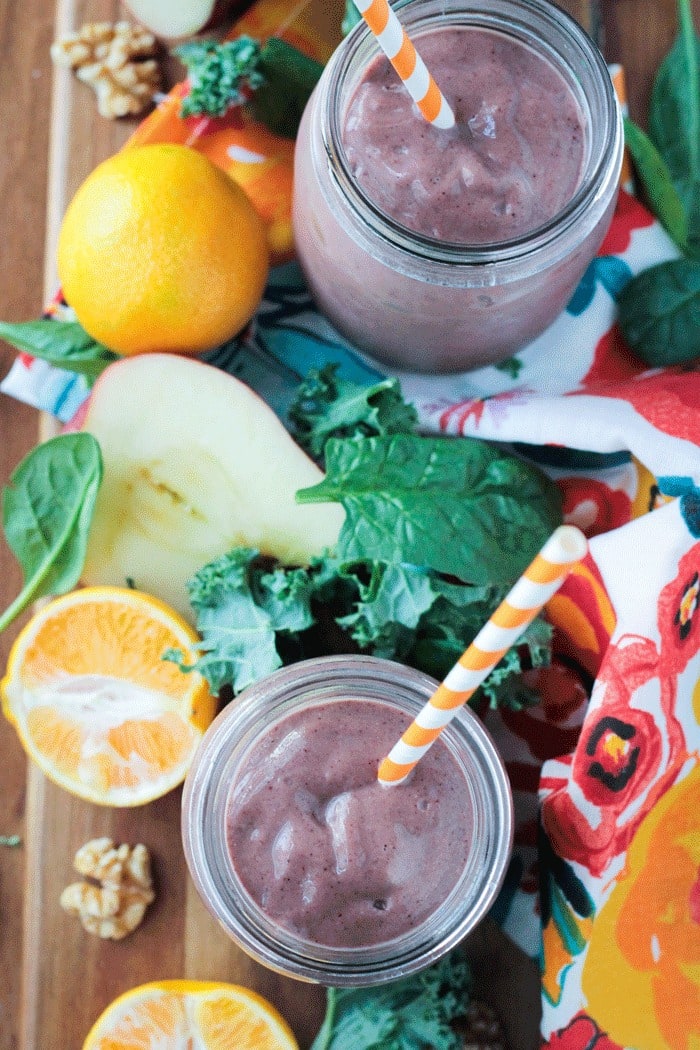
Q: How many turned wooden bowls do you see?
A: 0